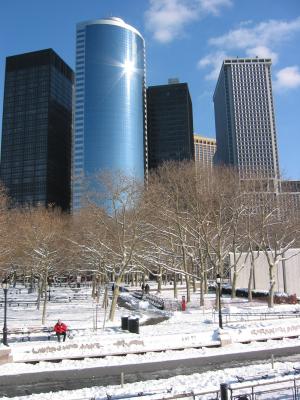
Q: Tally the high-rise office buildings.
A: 5